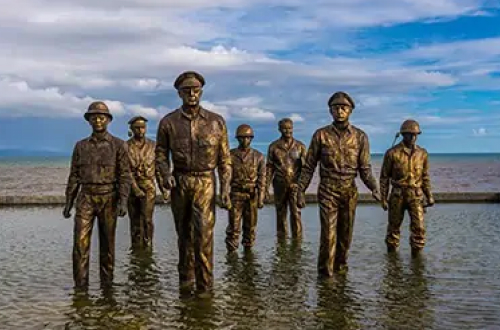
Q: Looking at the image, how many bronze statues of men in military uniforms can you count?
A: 7